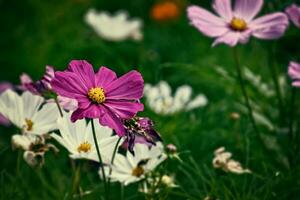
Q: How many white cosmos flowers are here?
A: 5